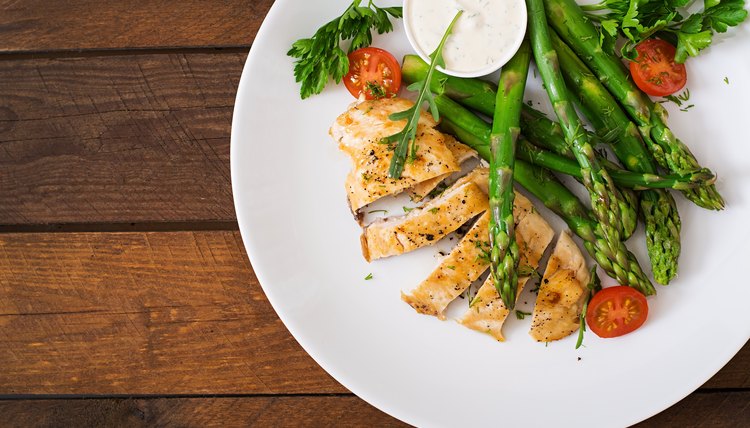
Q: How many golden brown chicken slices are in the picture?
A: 5